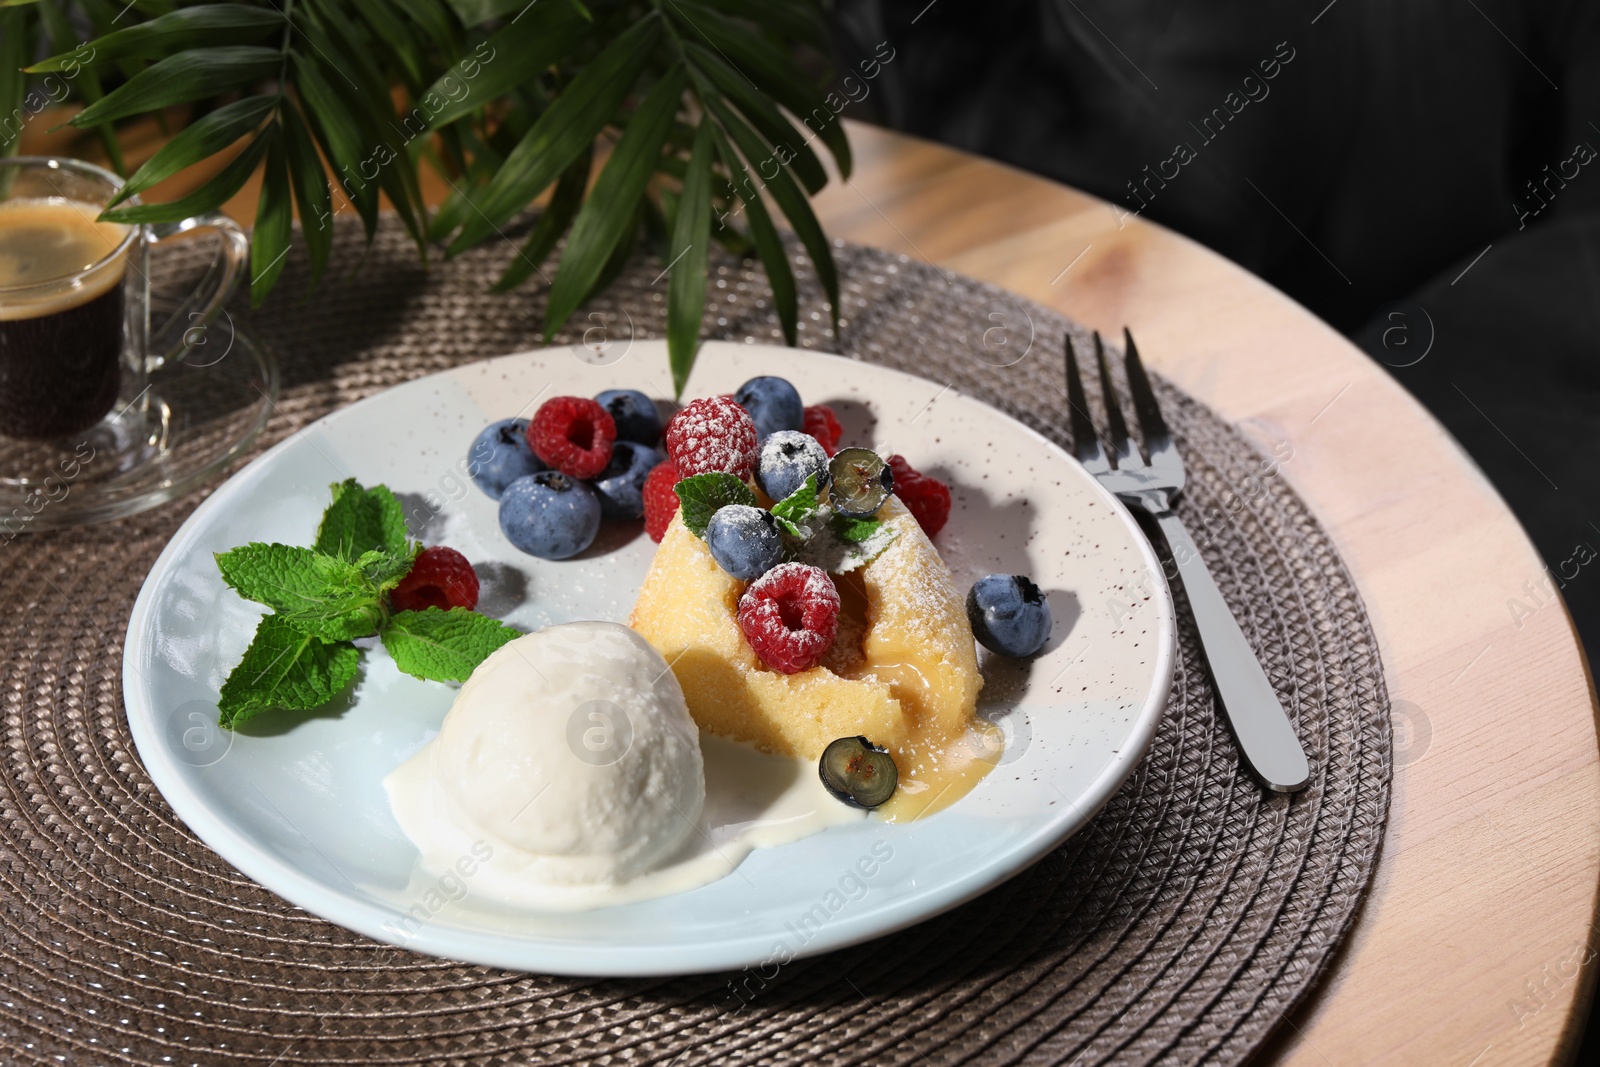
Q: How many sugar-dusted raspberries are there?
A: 2